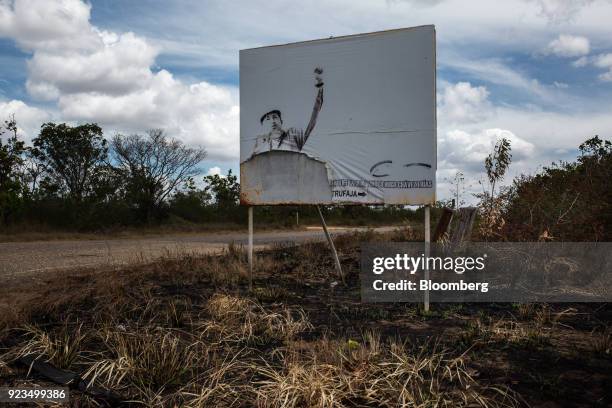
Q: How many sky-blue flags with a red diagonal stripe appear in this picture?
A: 0